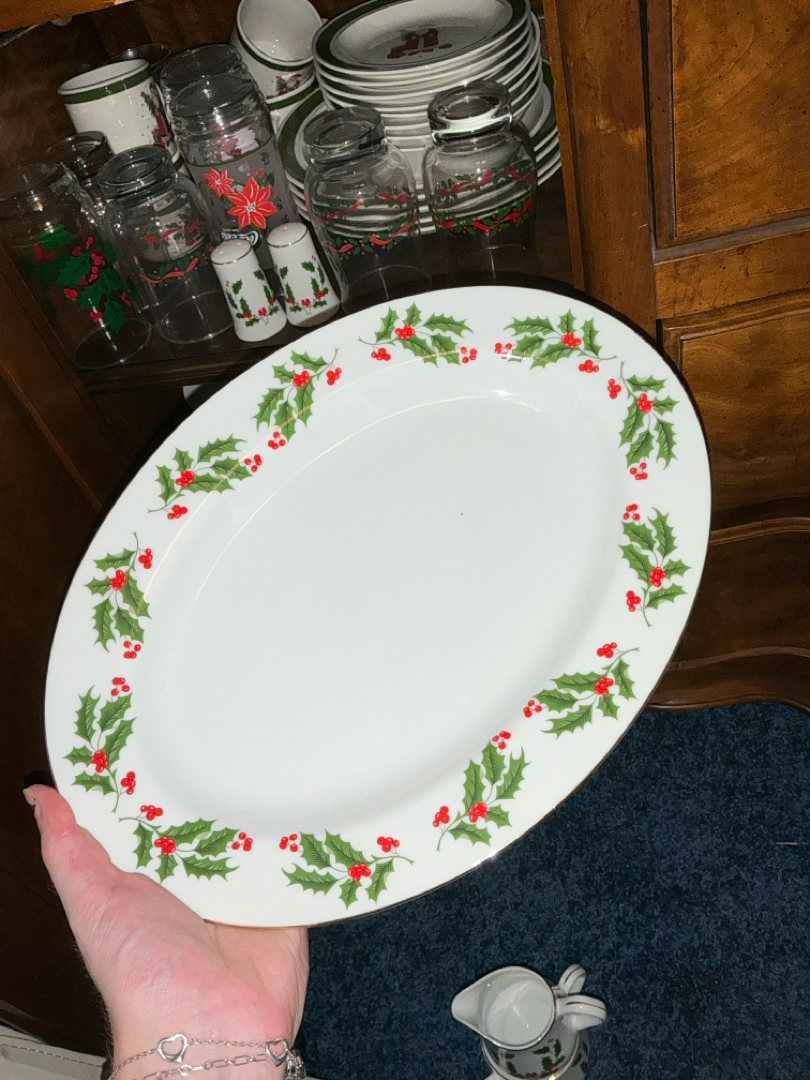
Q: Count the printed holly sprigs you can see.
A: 12